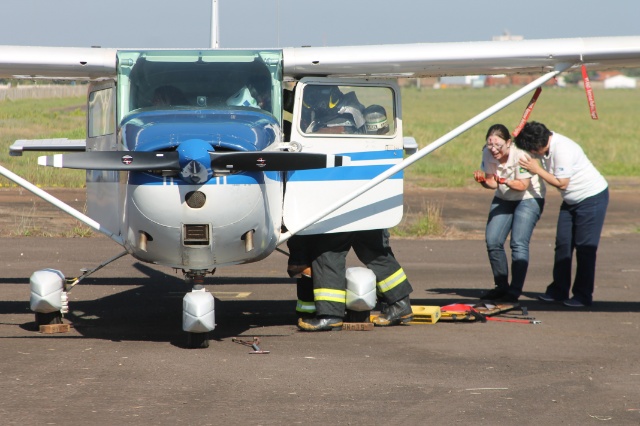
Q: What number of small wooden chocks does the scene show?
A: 2